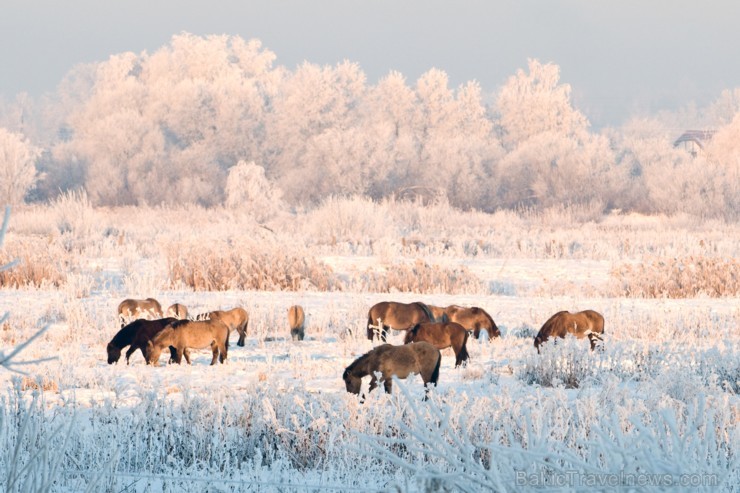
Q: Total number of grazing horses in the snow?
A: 11